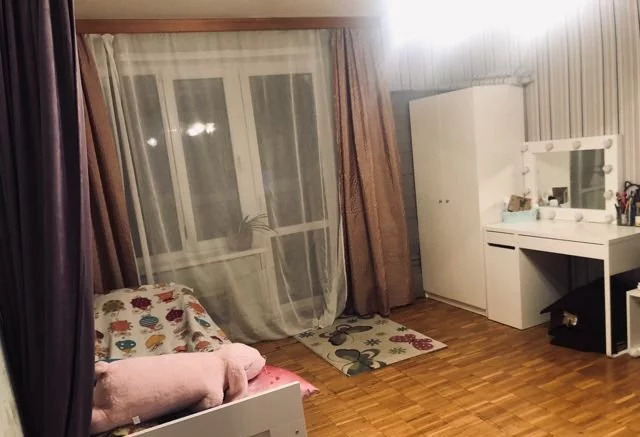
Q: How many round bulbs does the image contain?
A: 11